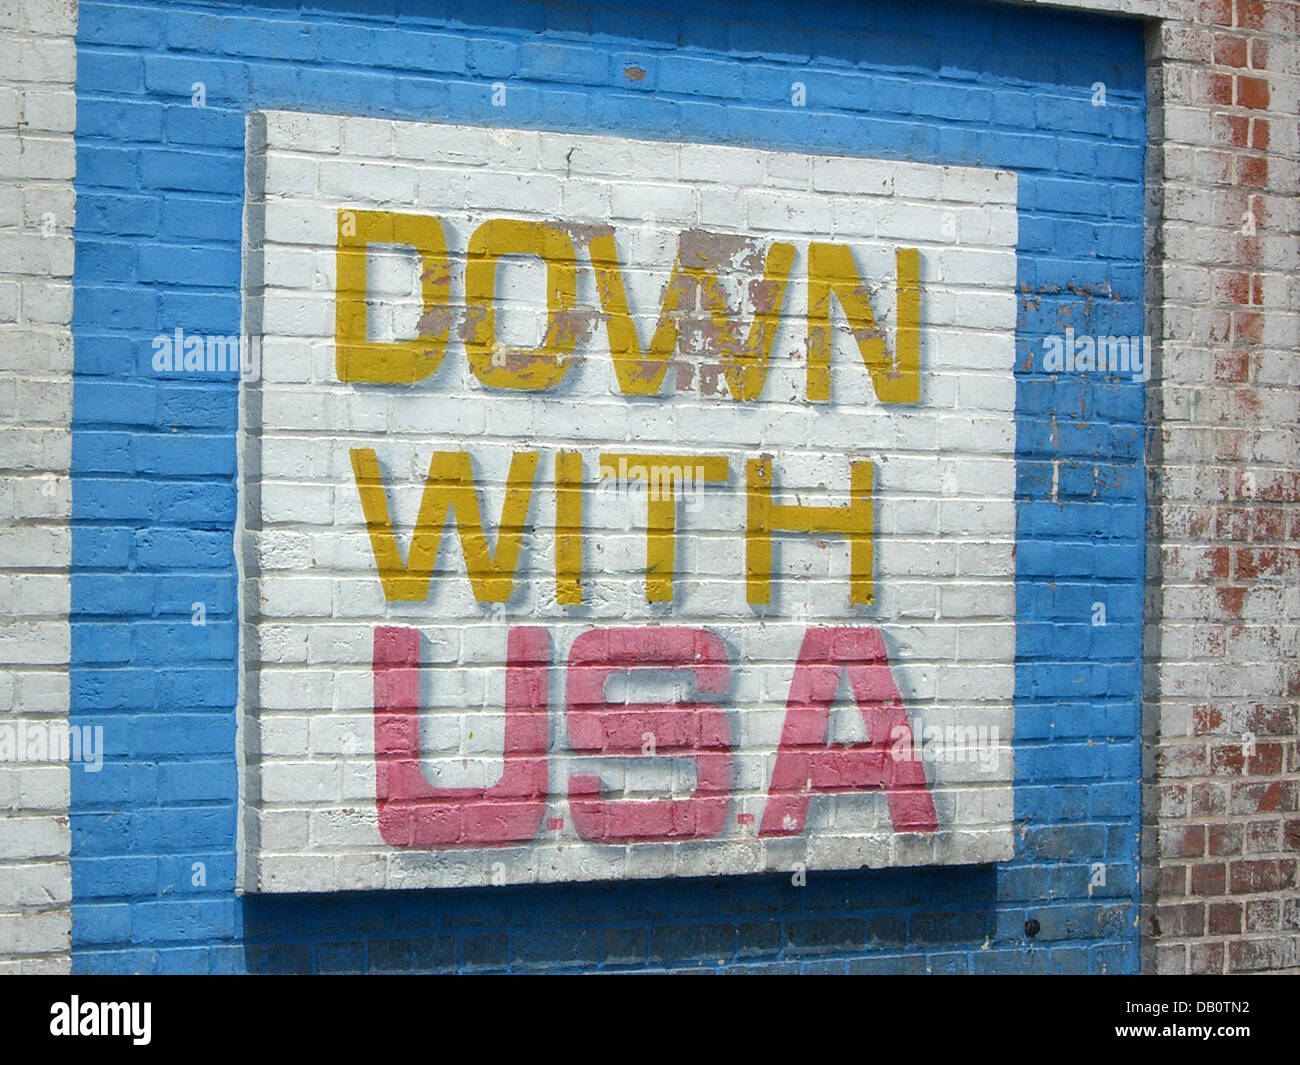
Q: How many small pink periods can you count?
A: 2